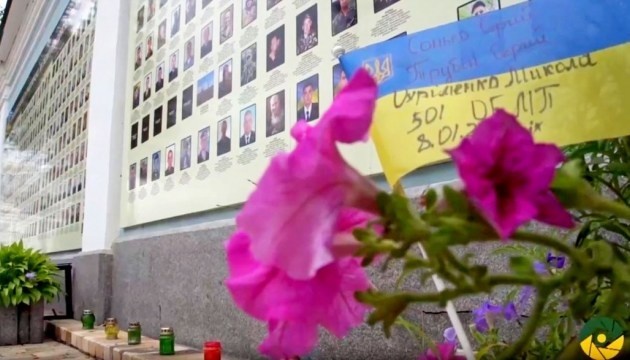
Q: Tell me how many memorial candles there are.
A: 5